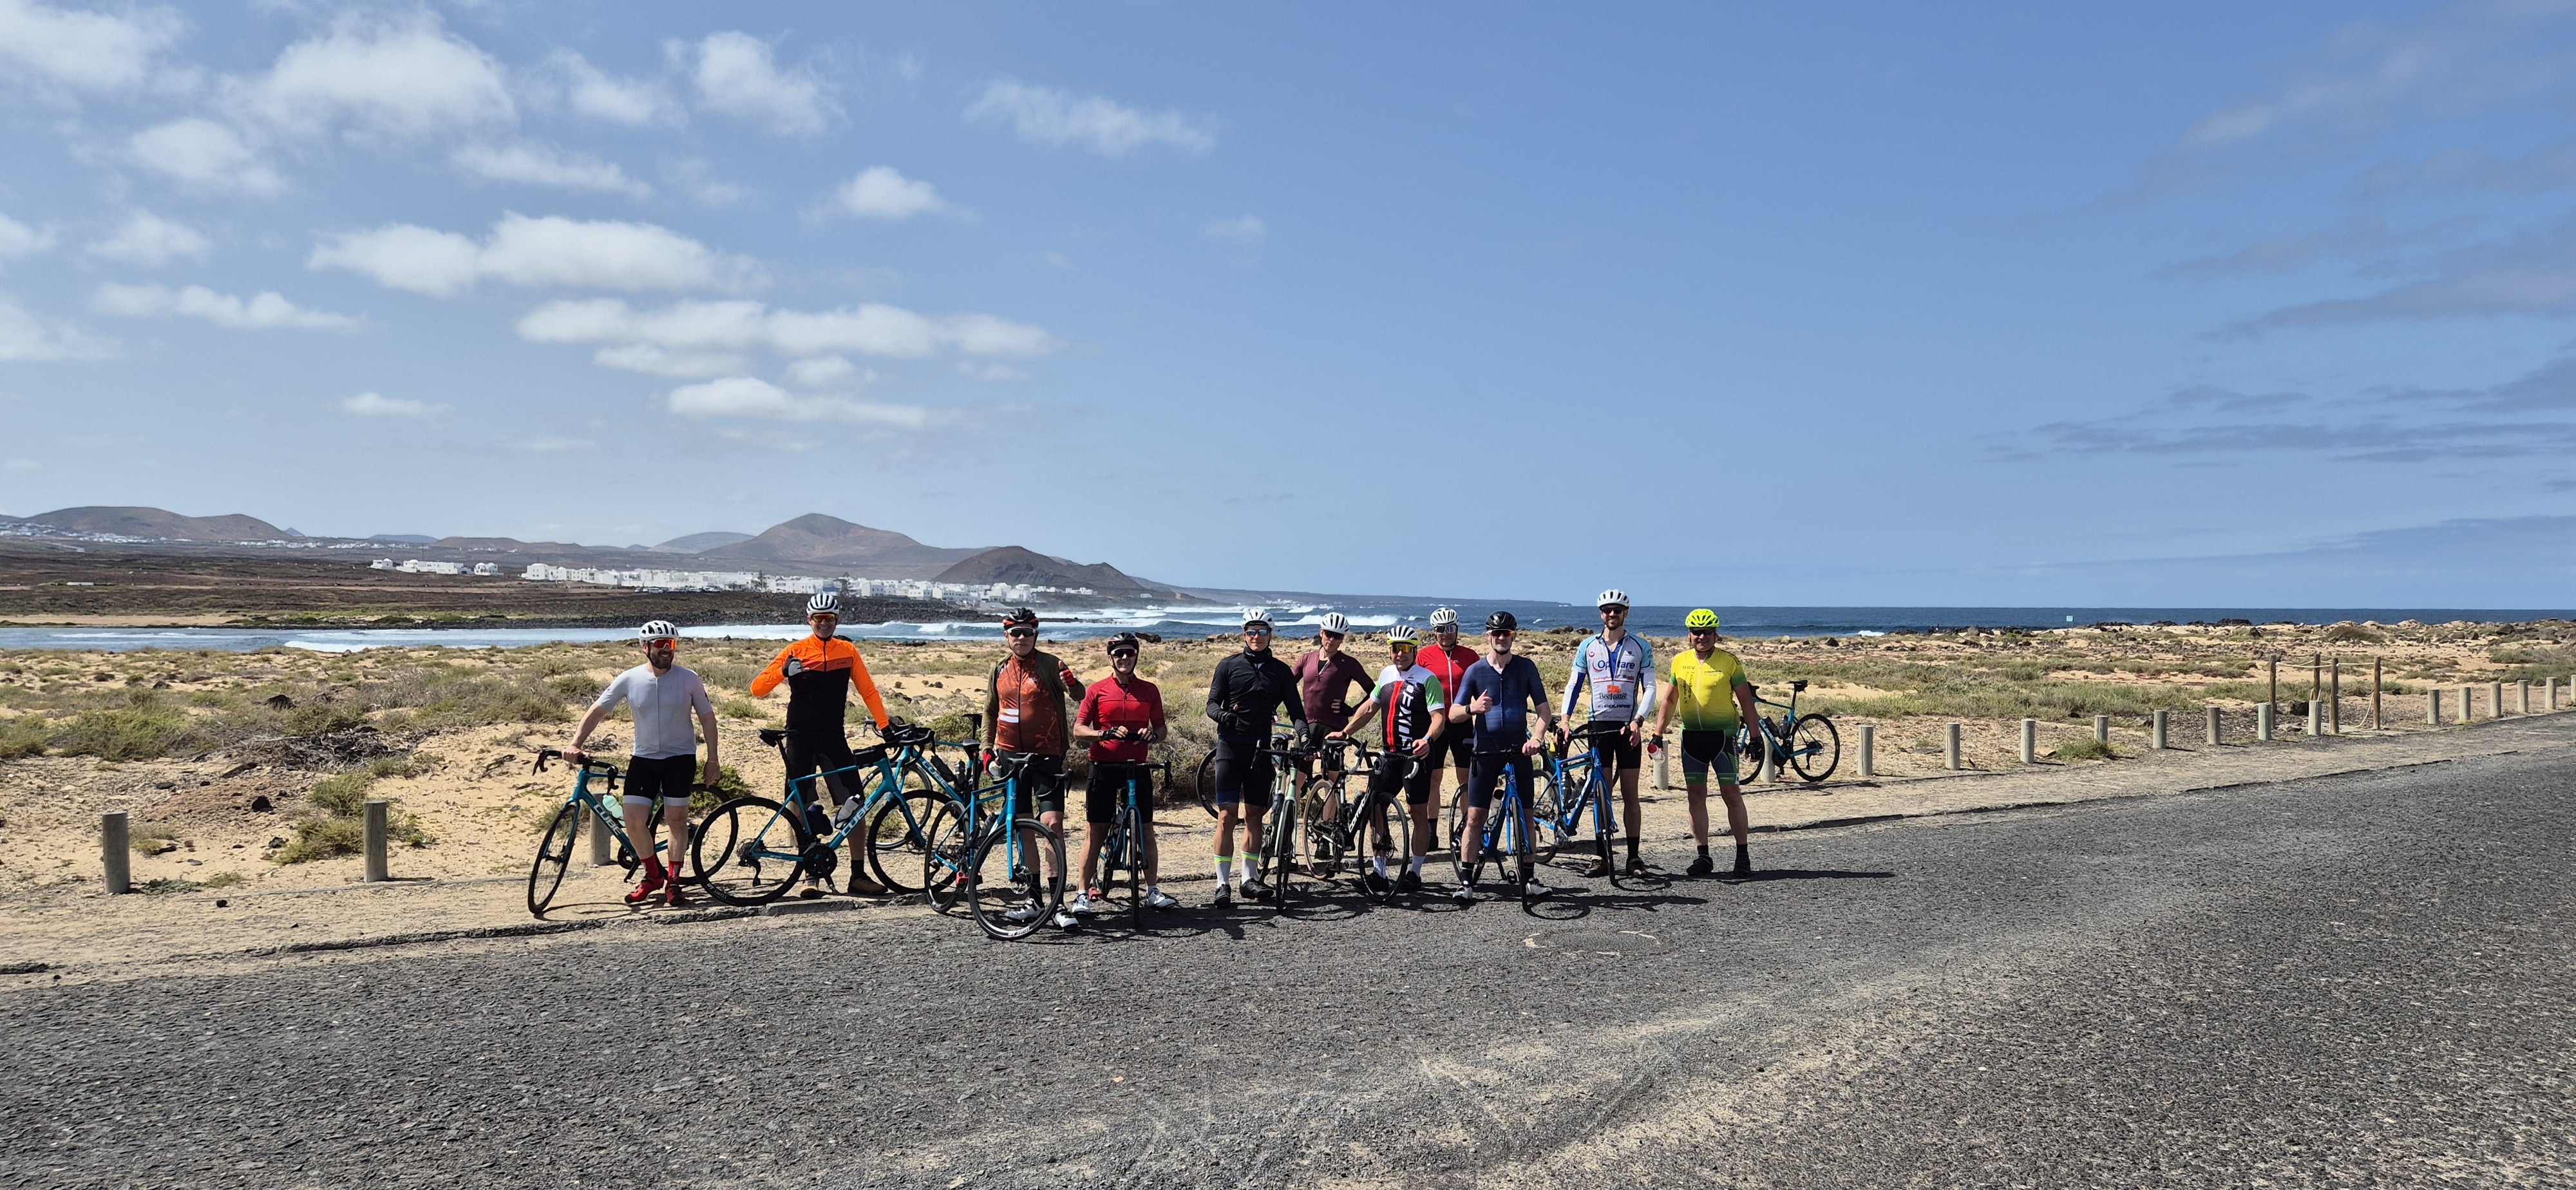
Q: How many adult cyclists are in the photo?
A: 11